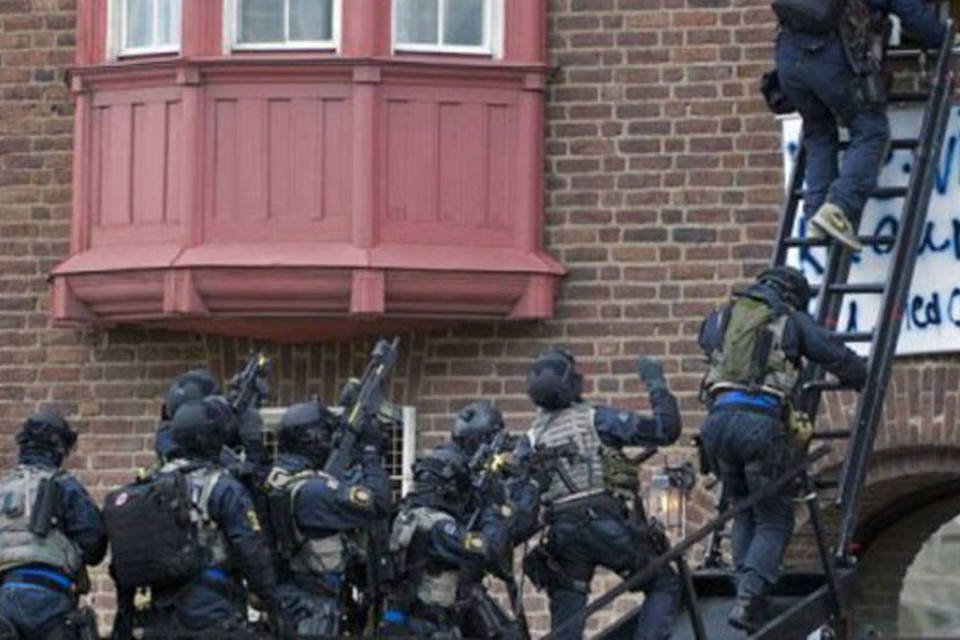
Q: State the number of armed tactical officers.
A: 9